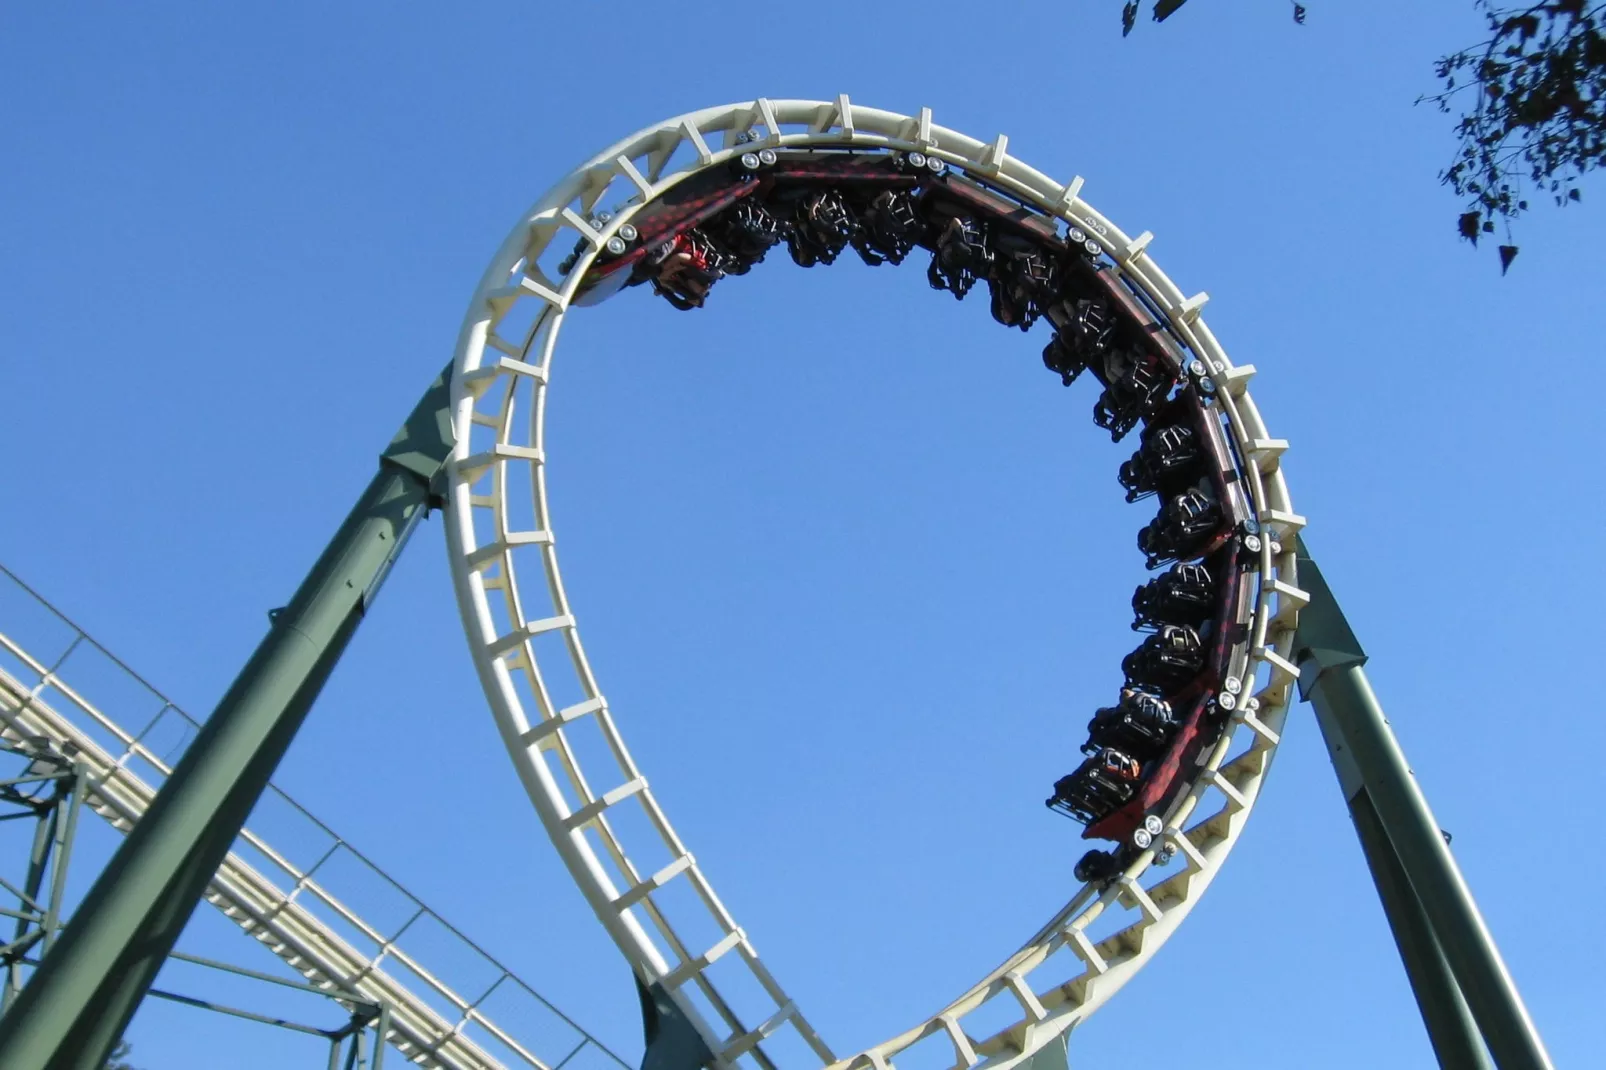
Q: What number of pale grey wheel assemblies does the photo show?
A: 8